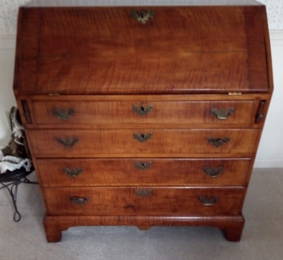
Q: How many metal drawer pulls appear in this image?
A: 8